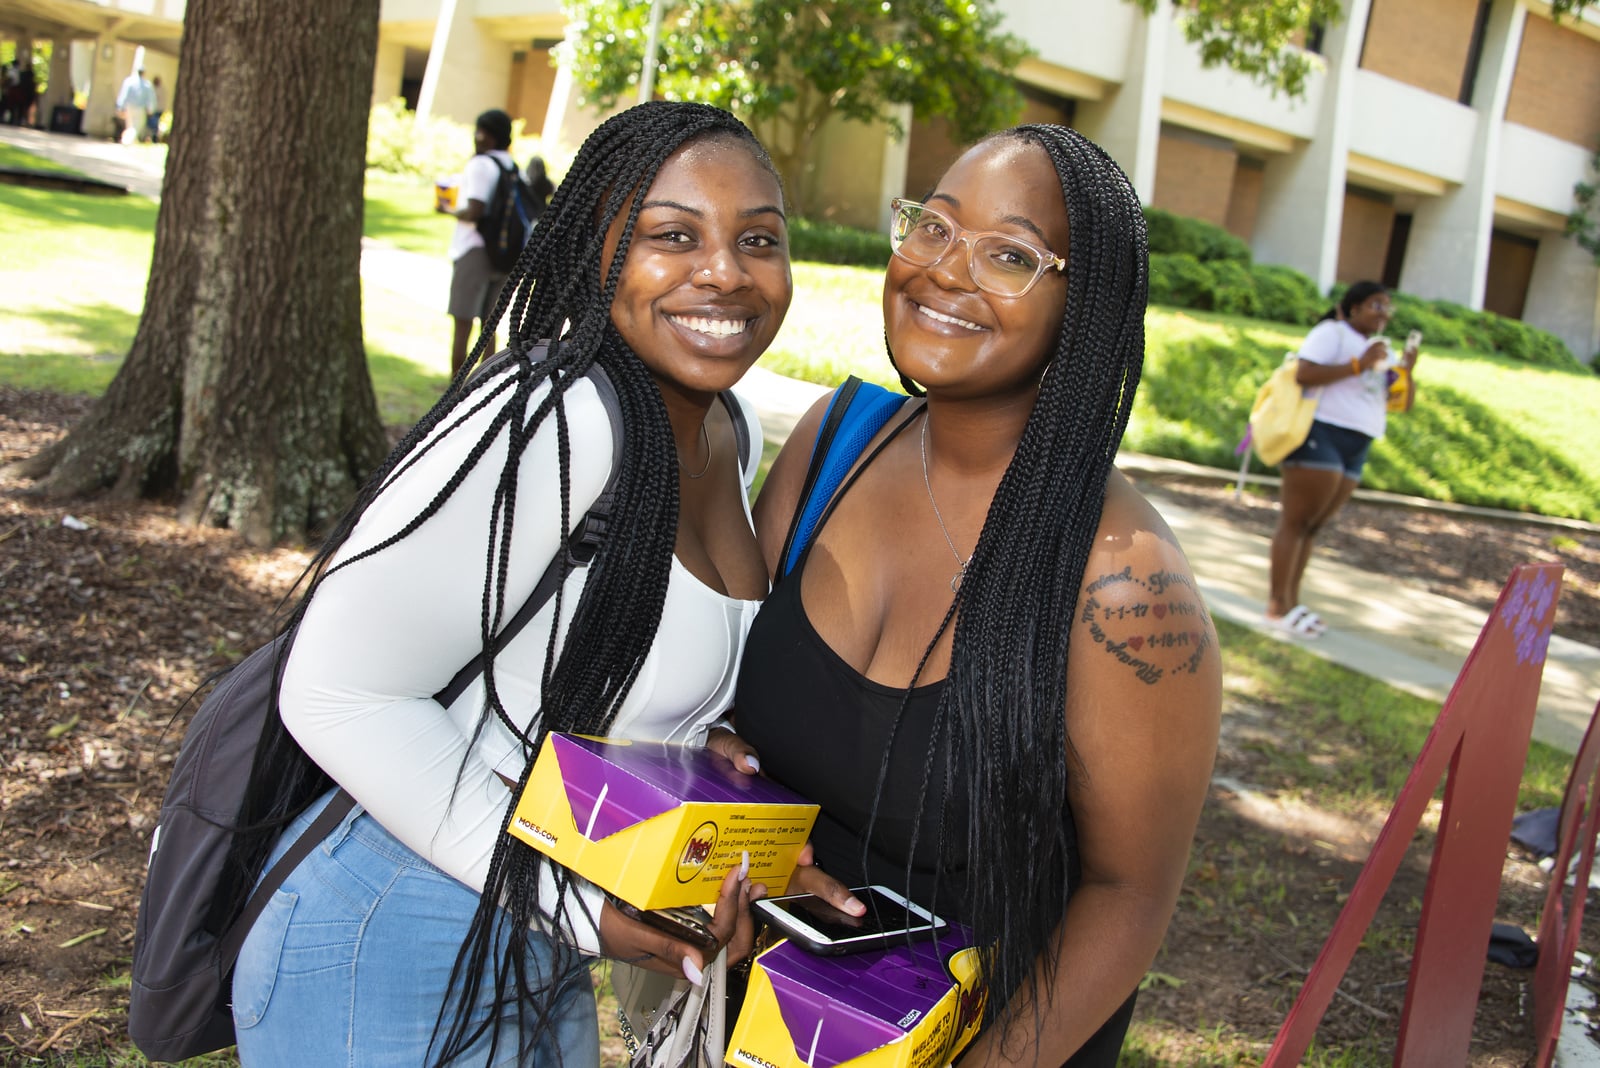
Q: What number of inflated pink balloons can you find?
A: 0